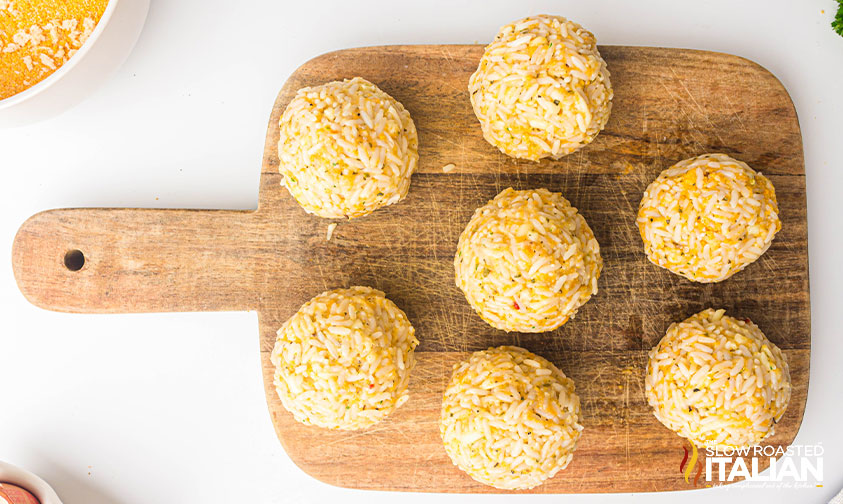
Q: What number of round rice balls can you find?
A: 7